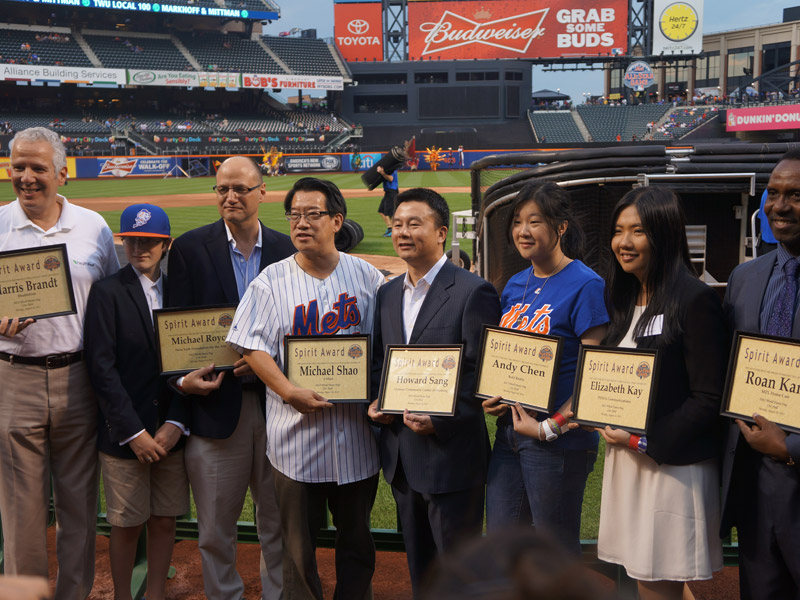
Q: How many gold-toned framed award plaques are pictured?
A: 7